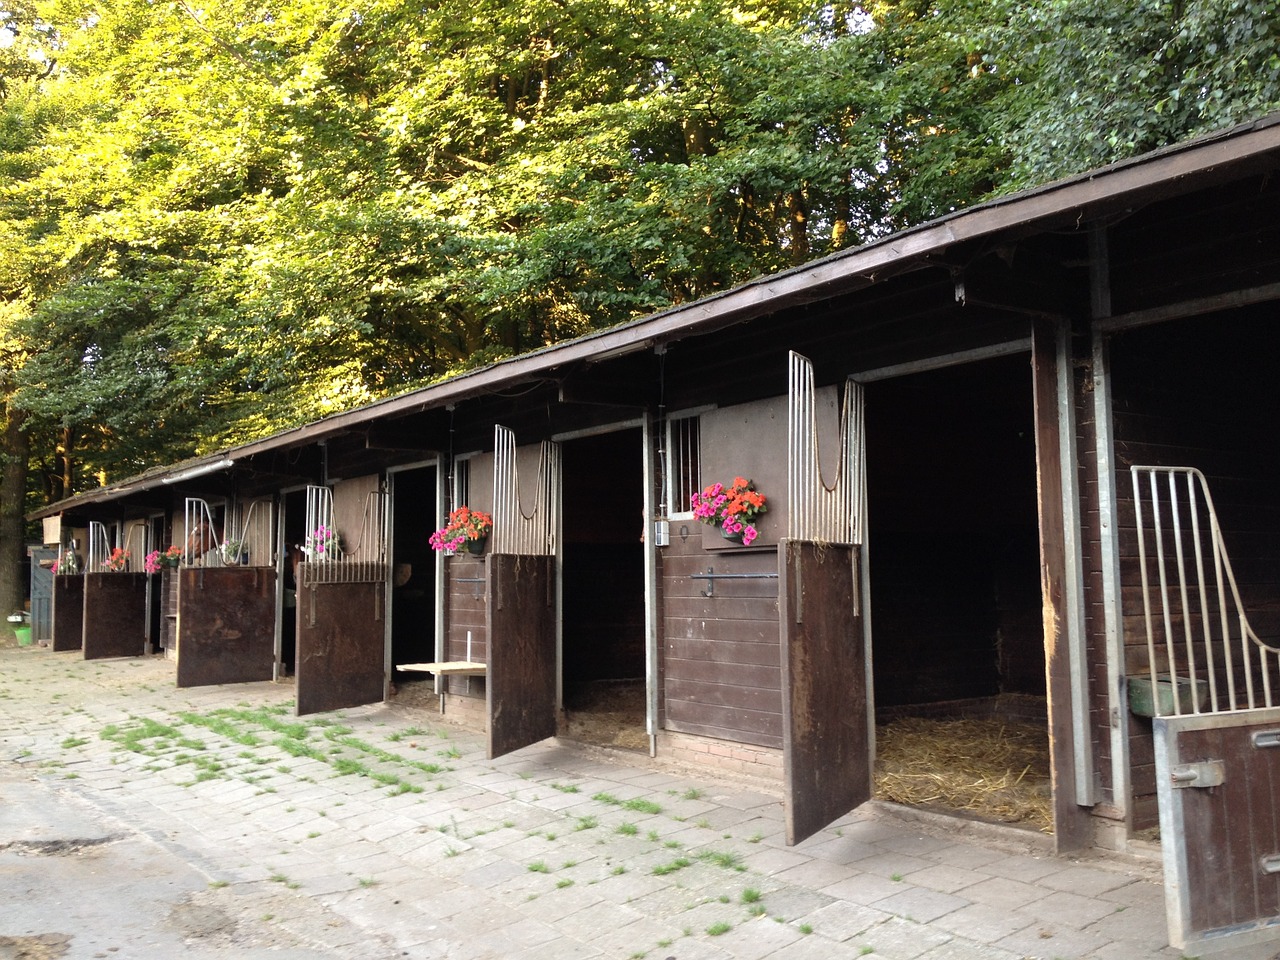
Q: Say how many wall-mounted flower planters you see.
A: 7